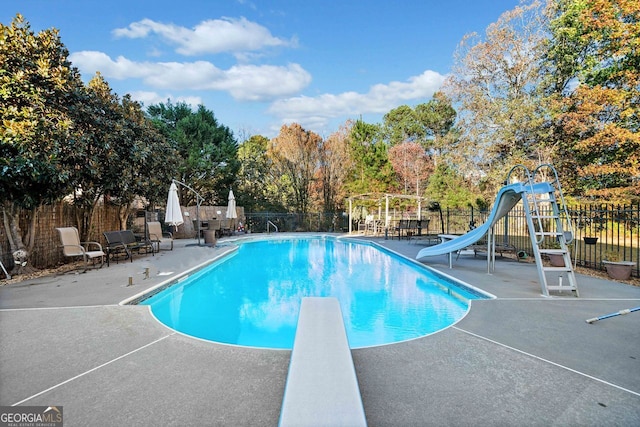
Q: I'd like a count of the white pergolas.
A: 1